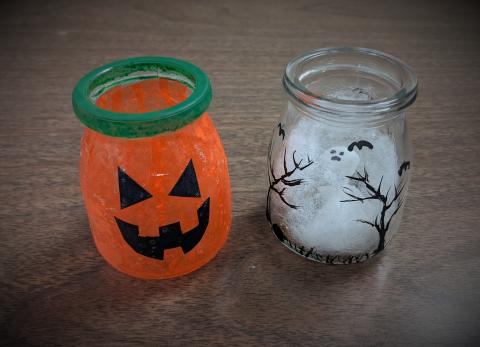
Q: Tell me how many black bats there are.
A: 3